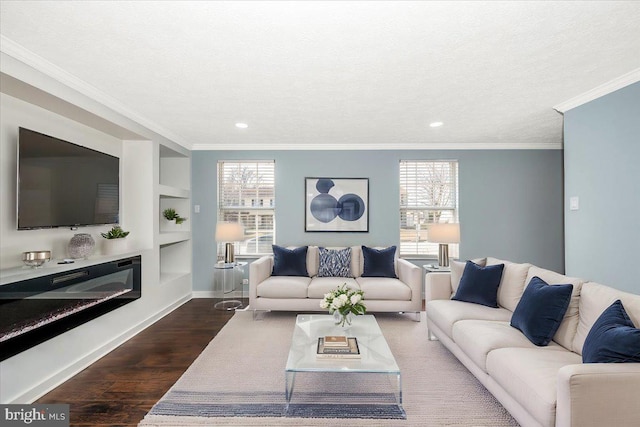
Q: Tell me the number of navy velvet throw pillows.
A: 5